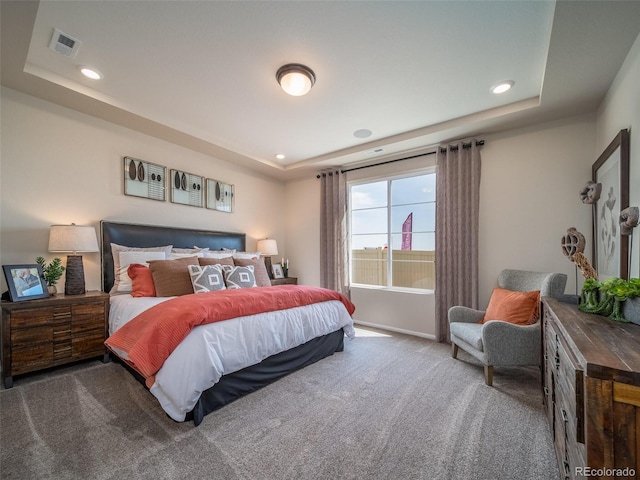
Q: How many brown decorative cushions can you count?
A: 3